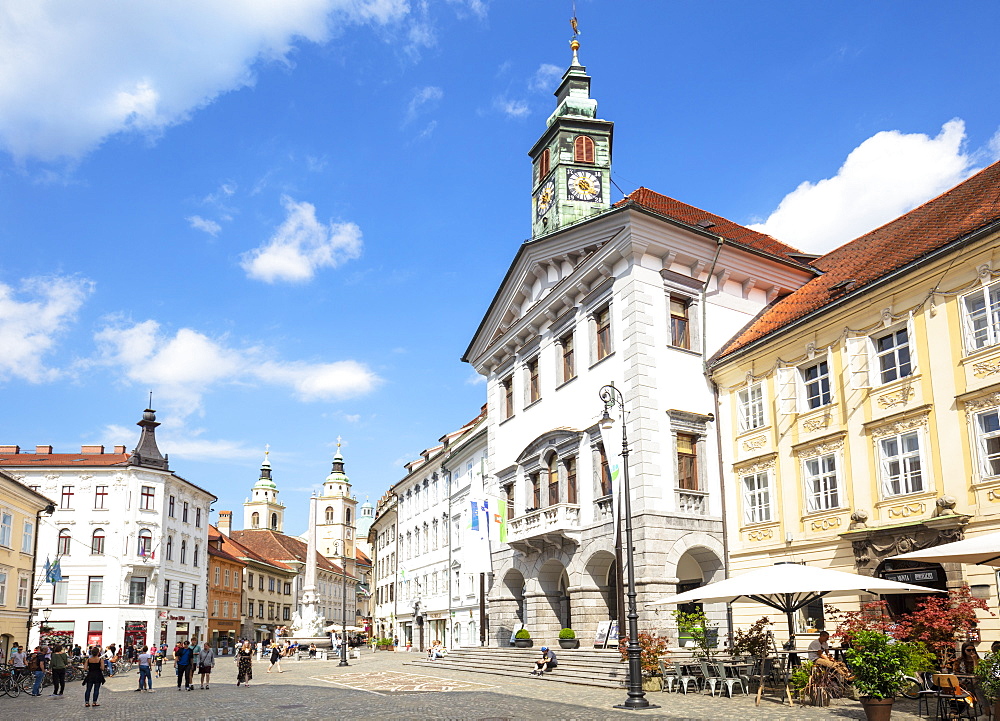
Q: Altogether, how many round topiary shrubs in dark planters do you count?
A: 2